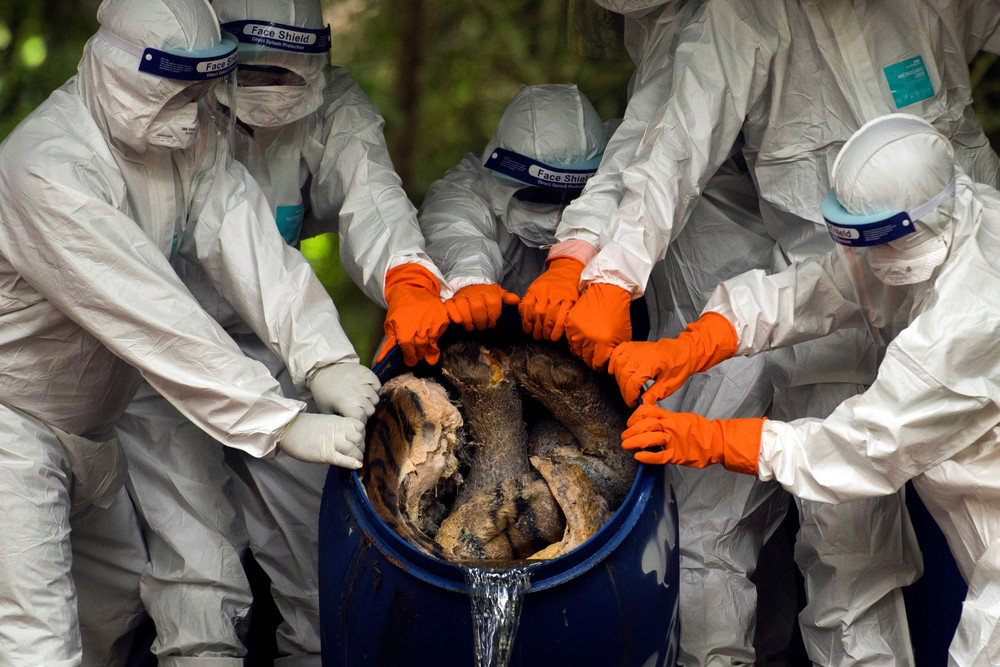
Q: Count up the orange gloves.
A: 6